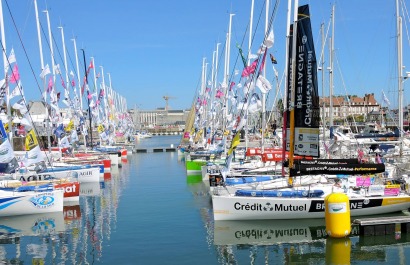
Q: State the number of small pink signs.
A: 2